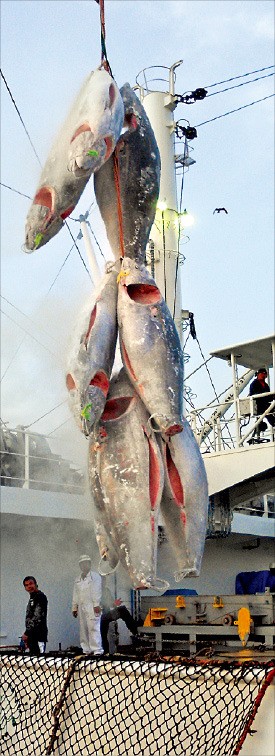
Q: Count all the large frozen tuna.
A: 8